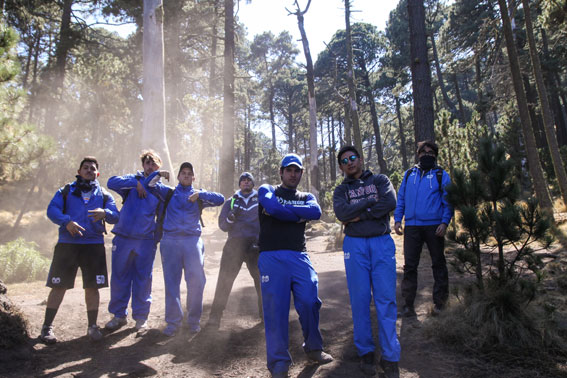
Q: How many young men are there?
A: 7